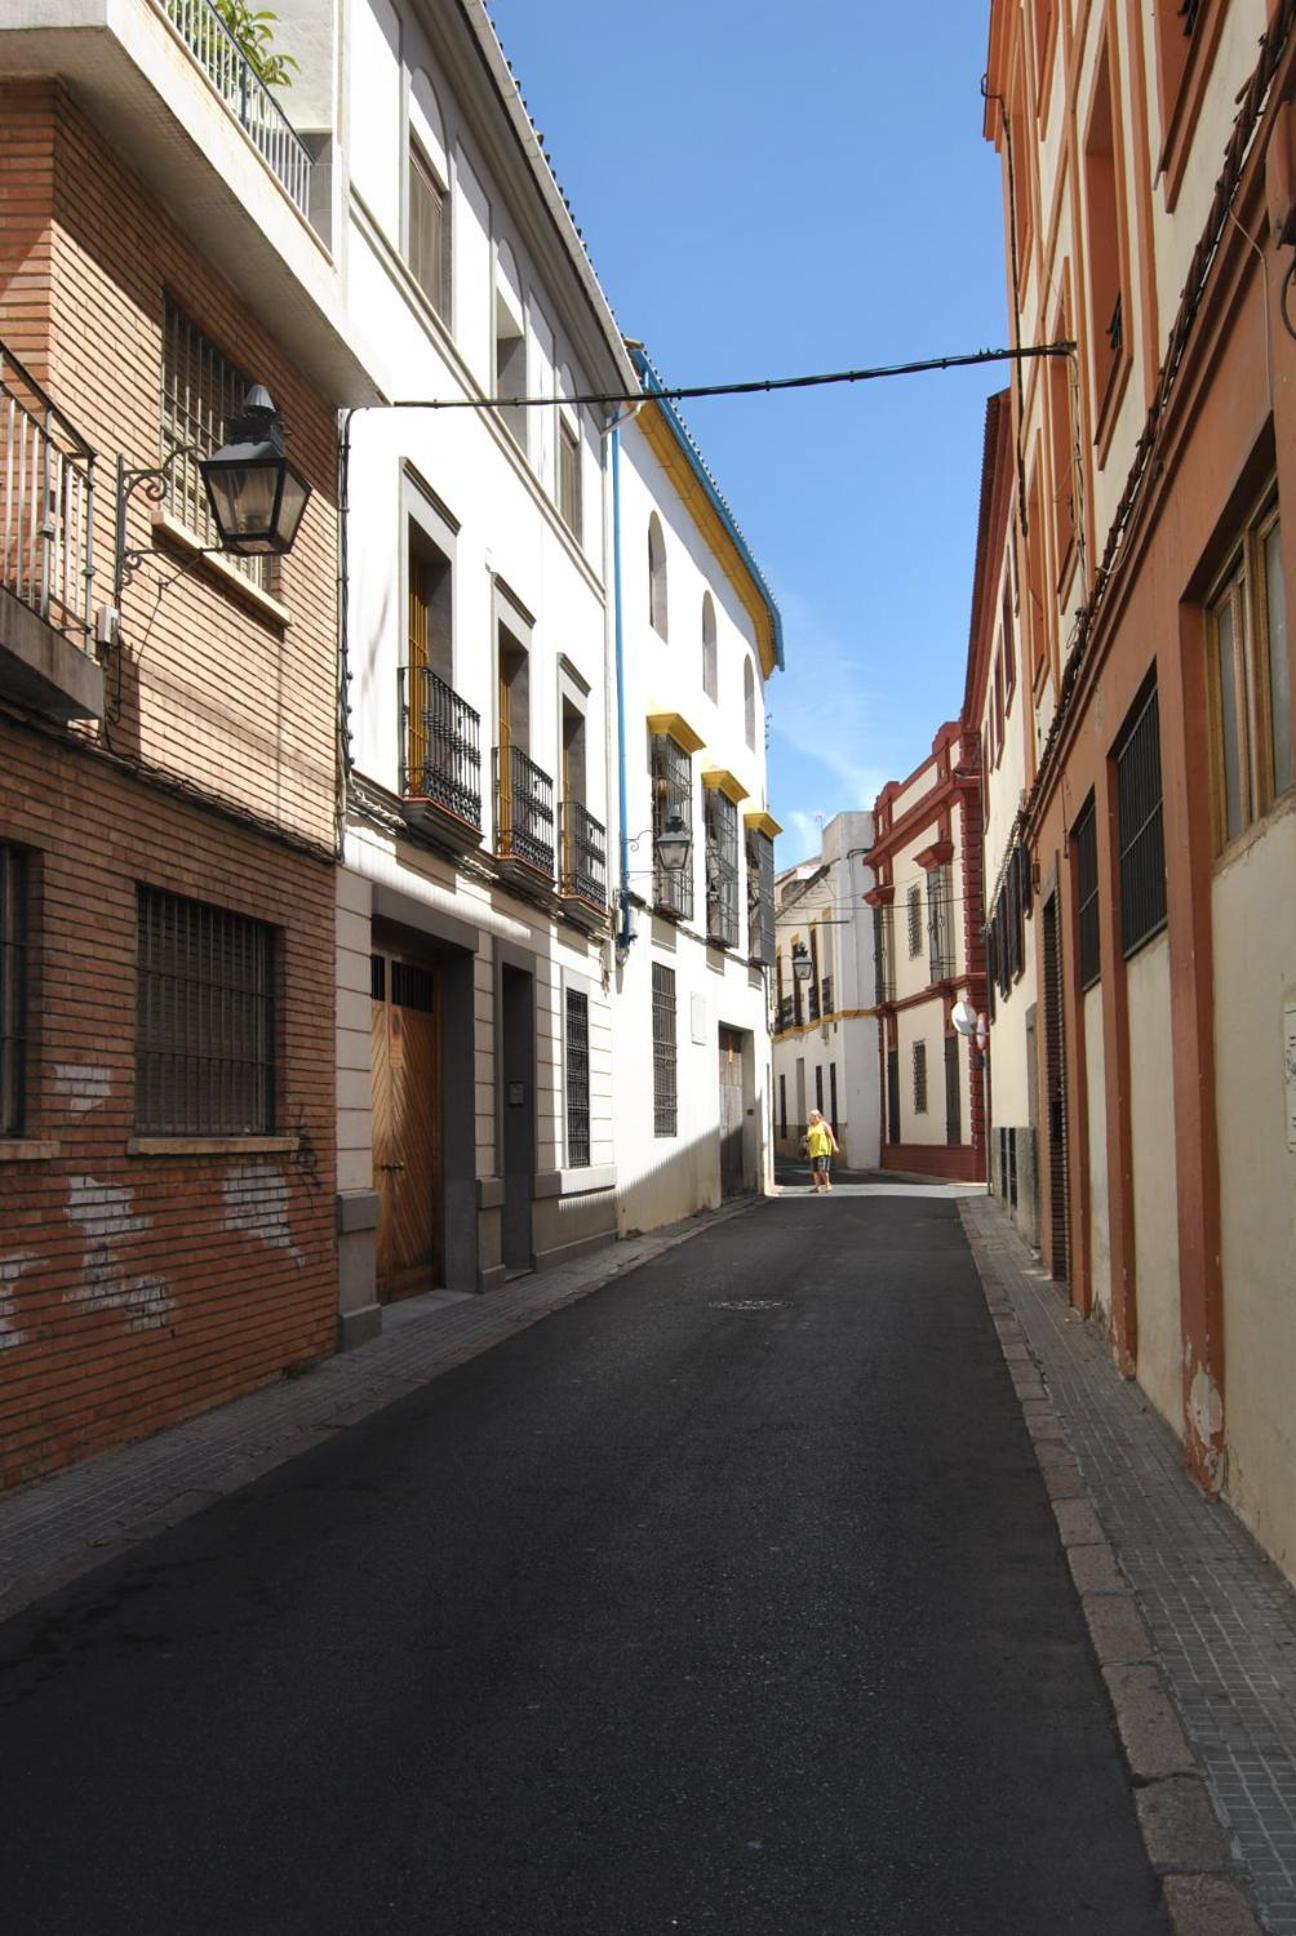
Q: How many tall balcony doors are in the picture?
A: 3